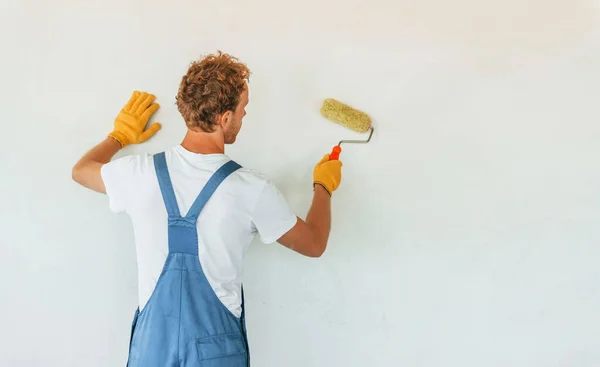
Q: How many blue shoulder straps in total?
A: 2